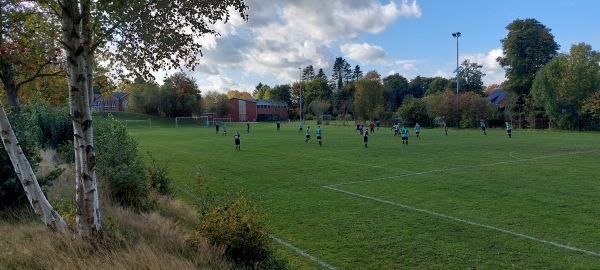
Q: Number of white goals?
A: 3